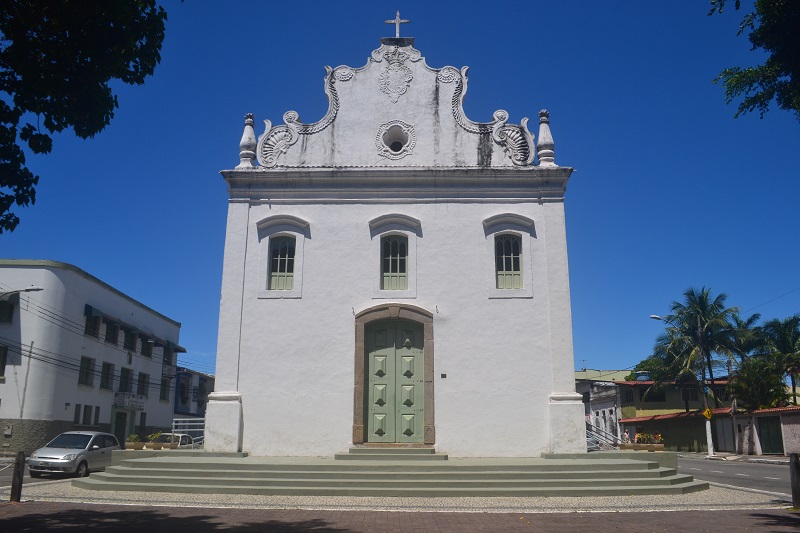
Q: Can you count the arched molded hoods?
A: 3